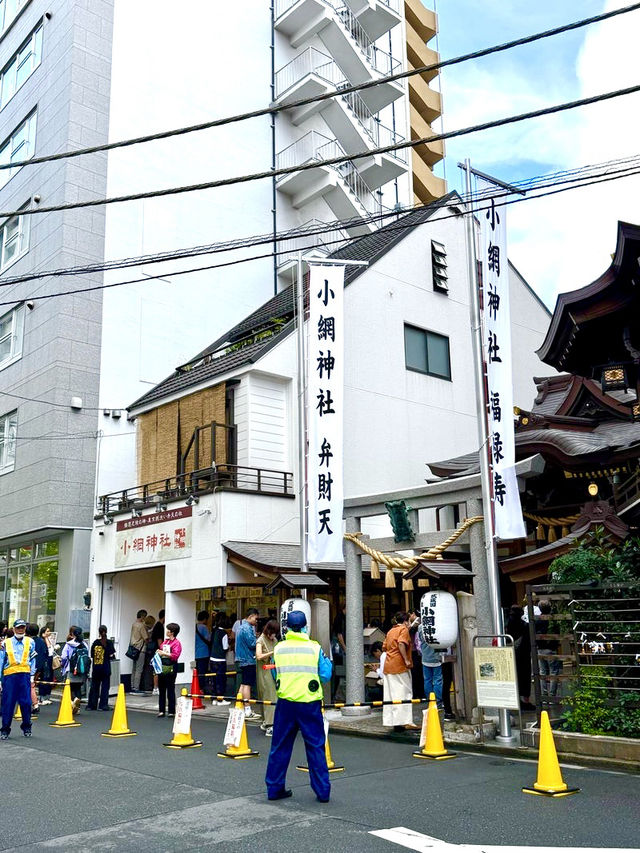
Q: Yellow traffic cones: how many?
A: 8